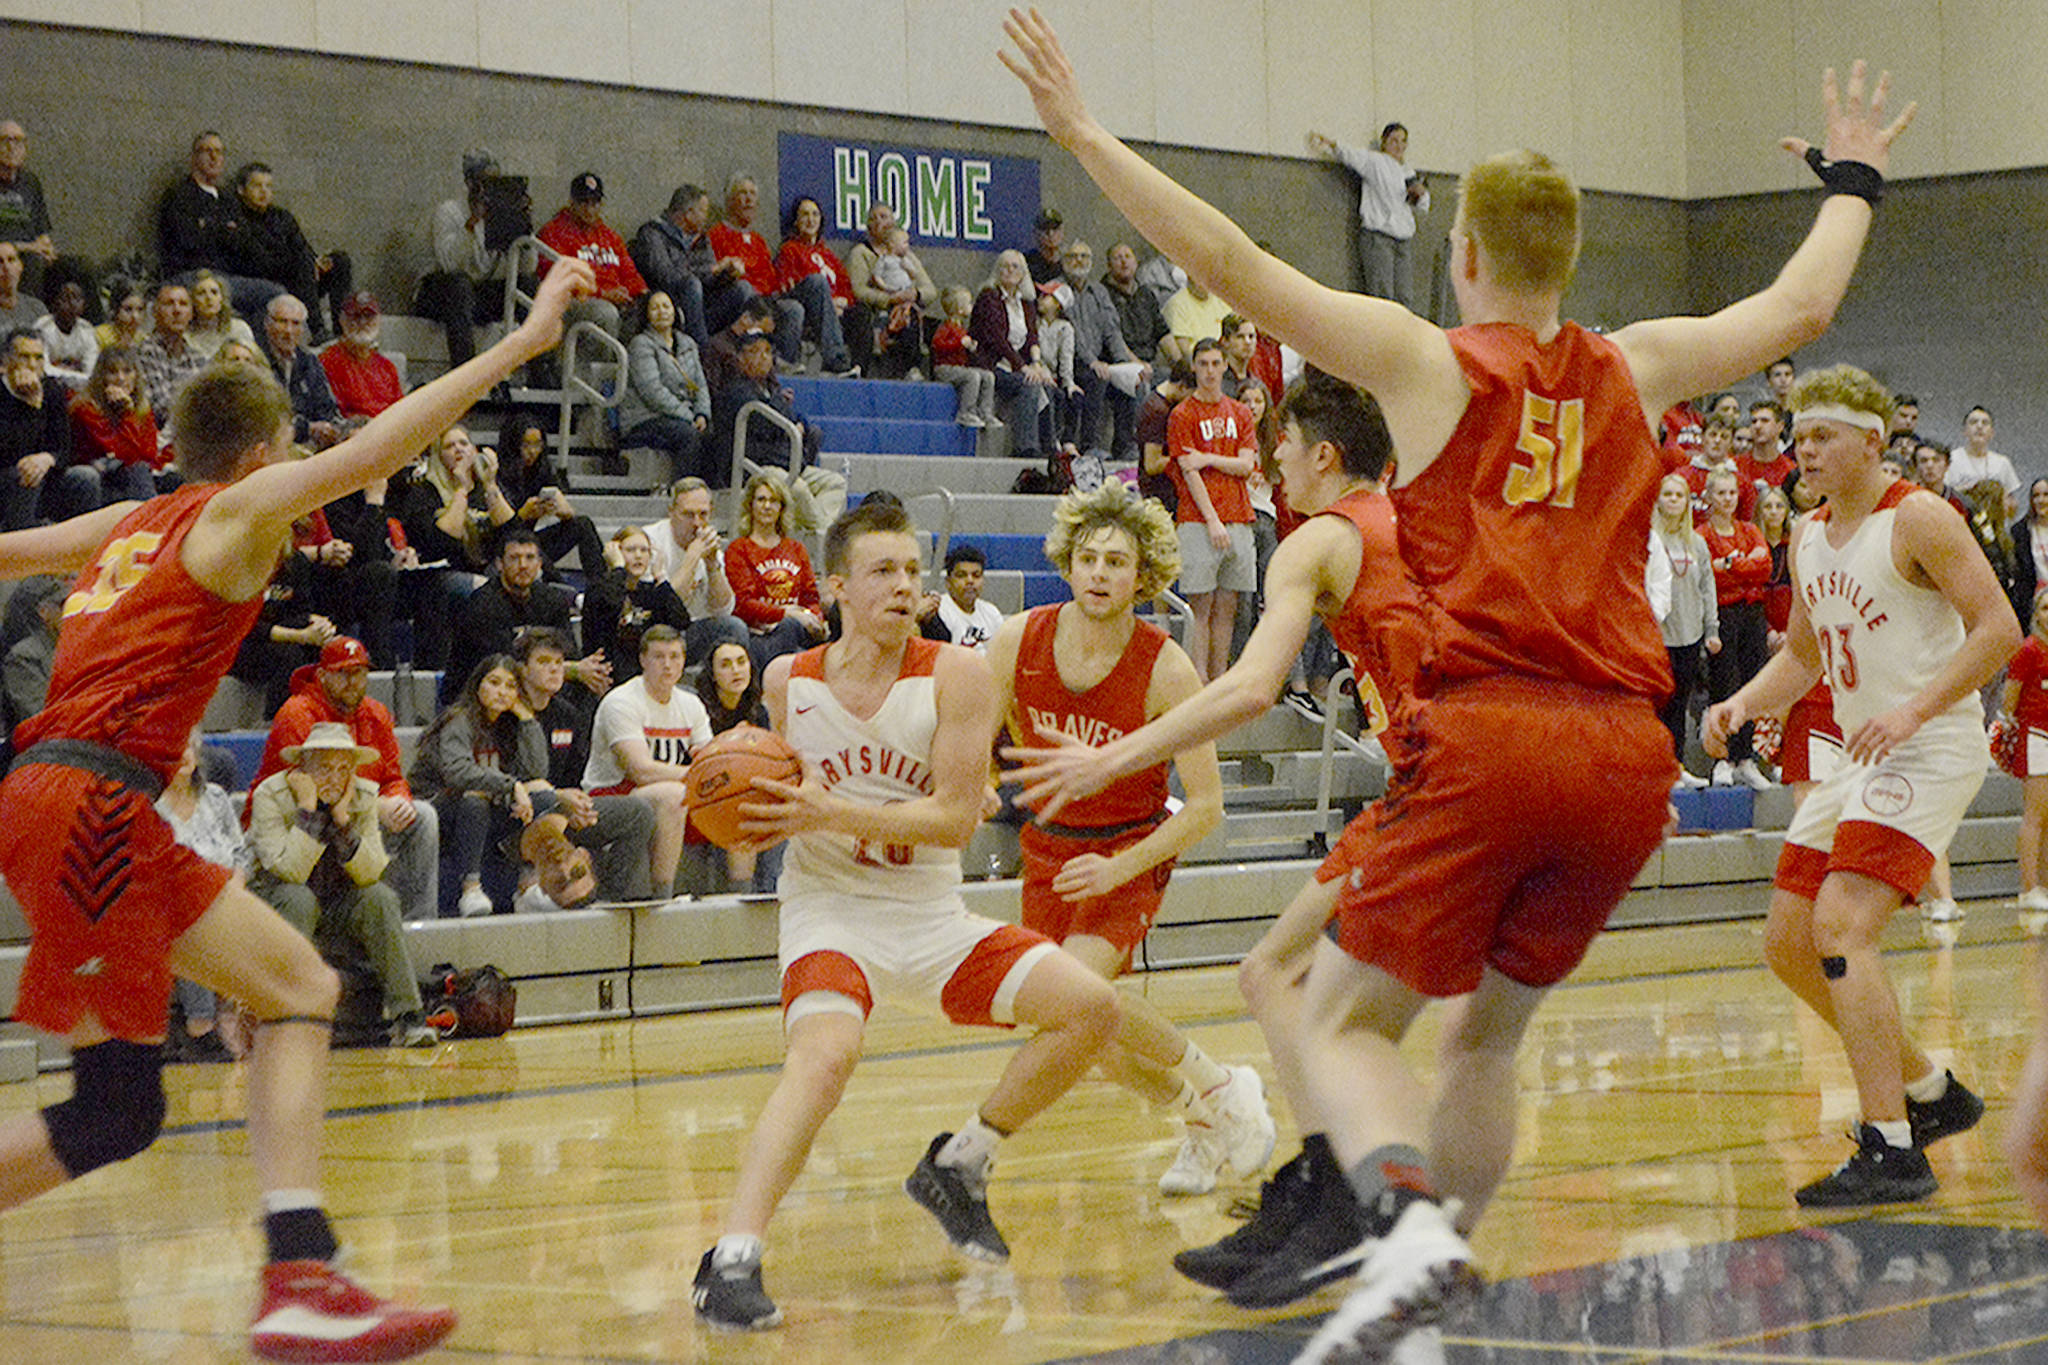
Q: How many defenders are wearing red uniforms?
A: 4